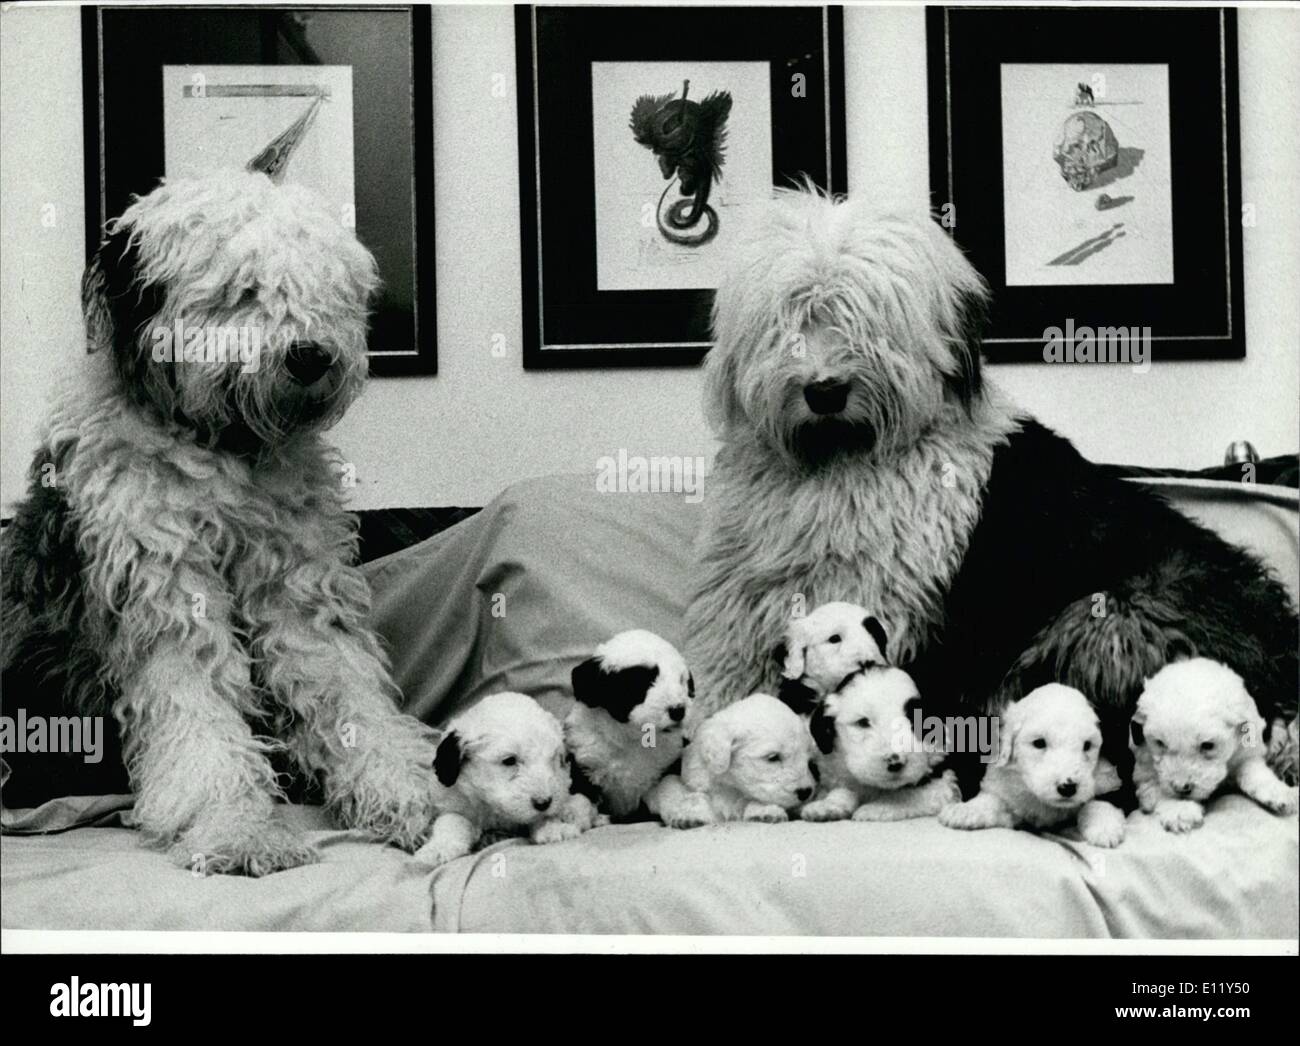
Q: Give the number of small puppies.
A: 7